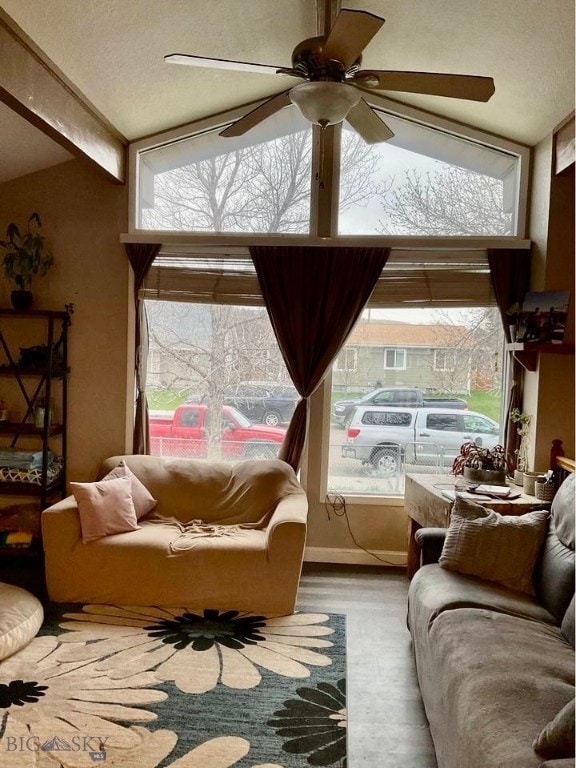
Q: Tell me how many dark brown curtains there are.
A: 3